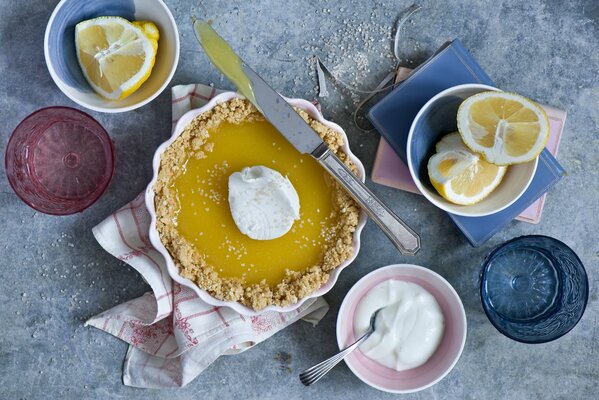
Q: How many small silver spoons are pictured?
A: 1